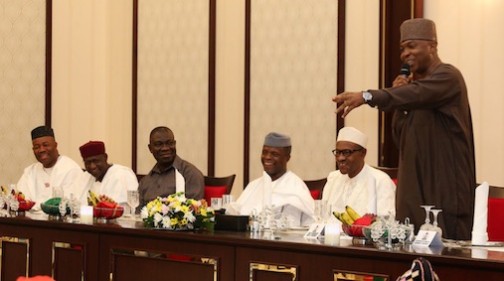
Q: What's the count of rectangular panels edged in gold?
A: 5